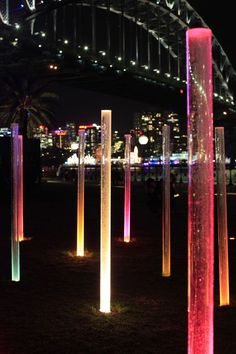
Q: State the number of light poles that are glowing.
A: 8